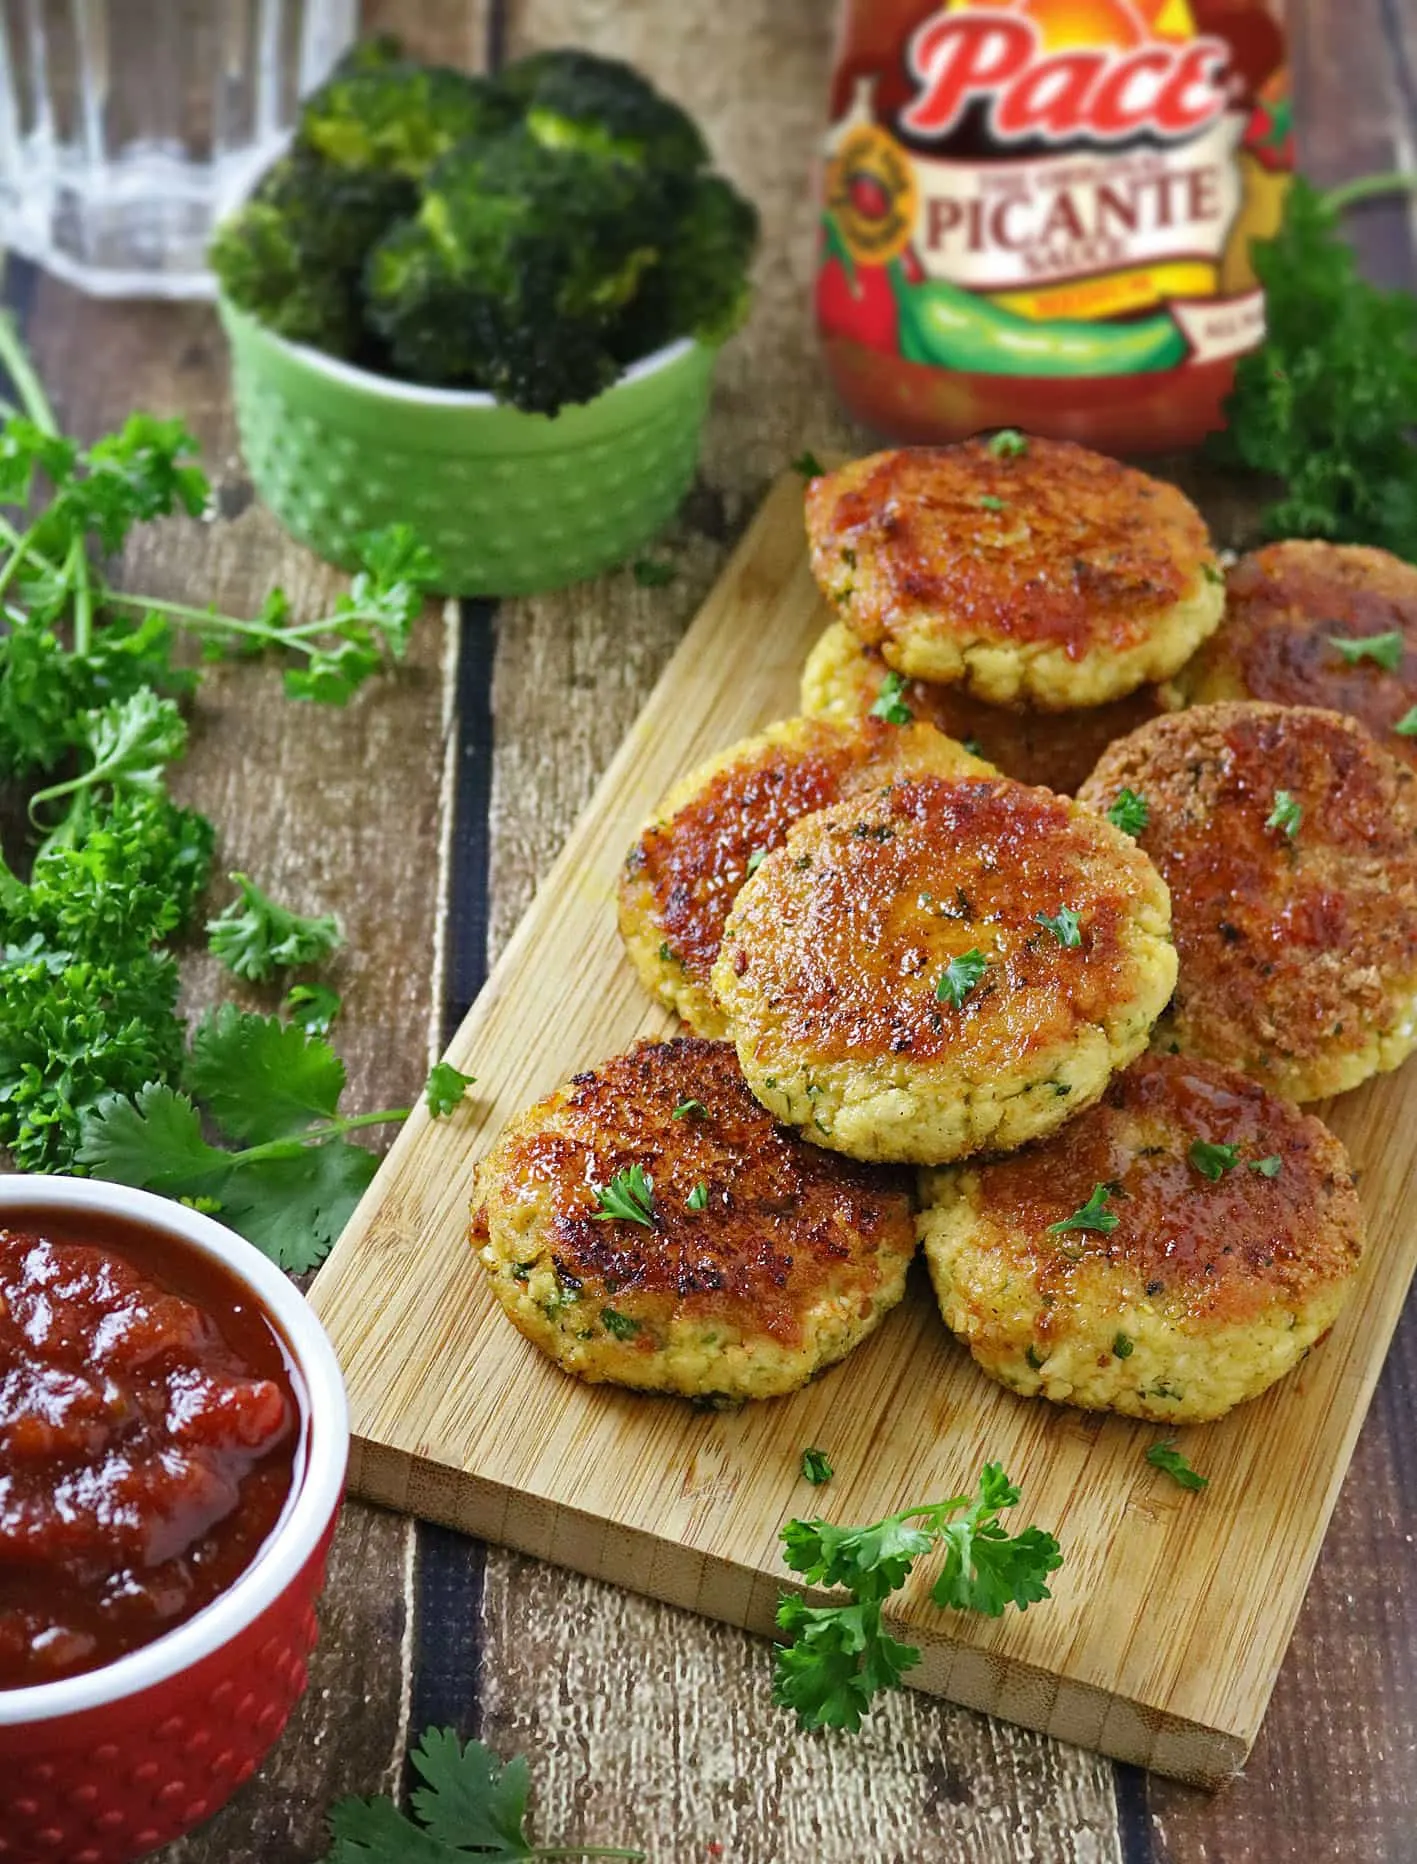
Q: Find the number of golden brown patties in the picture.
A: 8